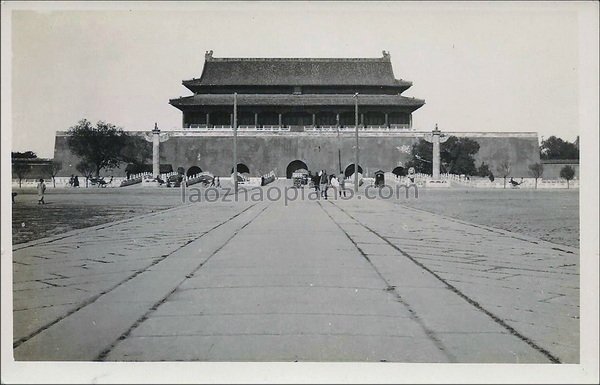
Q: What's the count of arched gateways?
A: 5